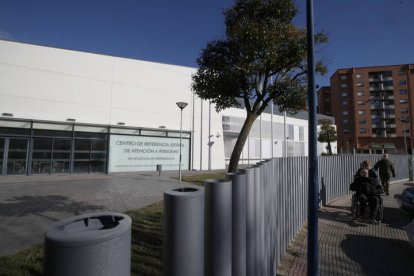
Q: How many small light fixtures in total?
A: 4